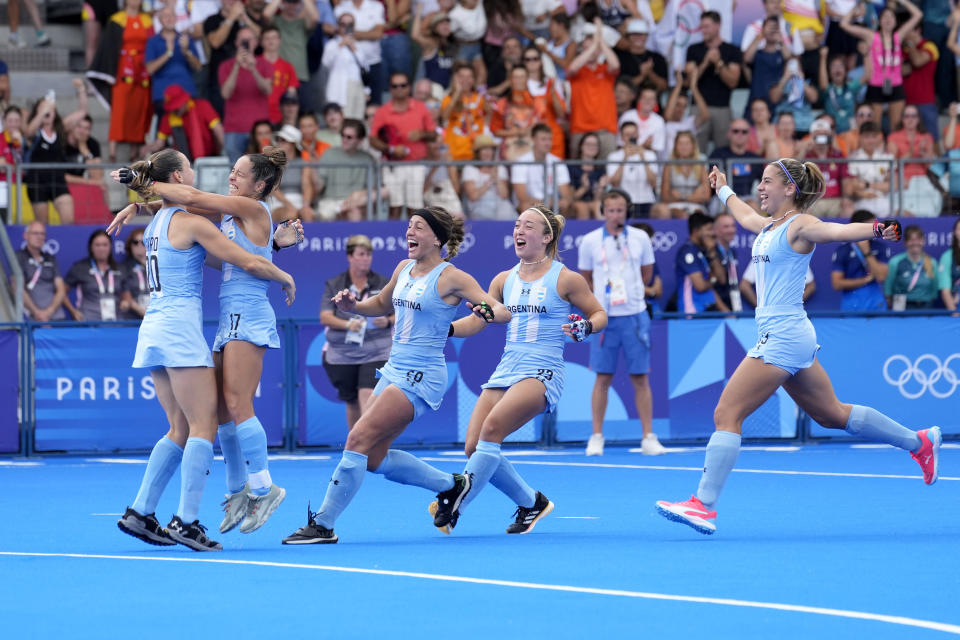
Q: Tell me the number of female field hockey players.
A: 5